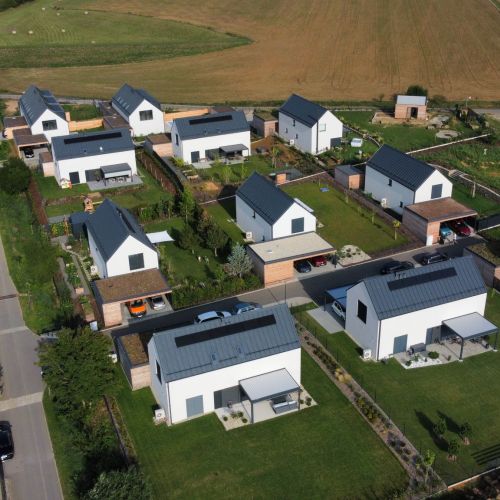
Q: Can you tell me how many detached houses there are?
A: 10